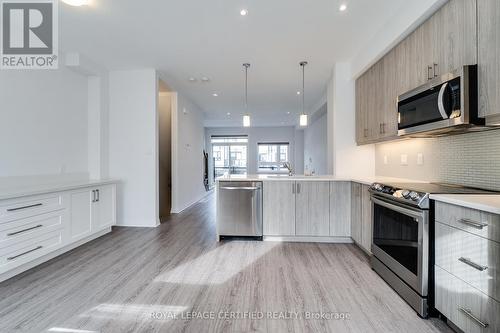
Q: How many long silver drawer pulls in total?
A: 6